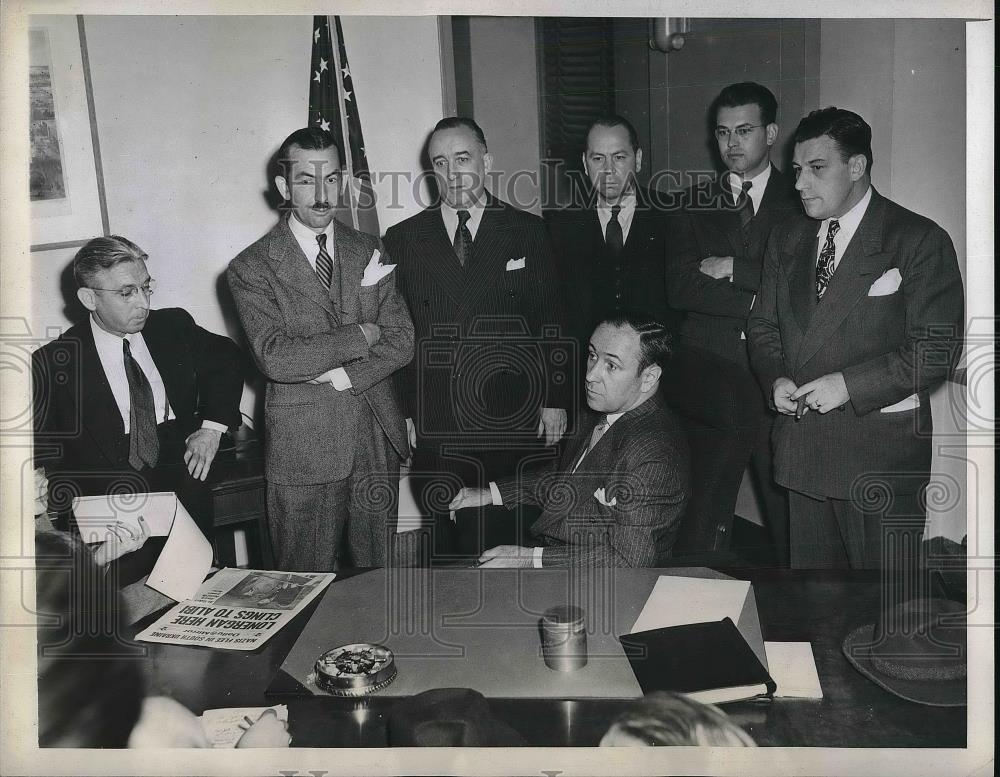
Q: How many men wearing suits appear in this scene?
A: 7